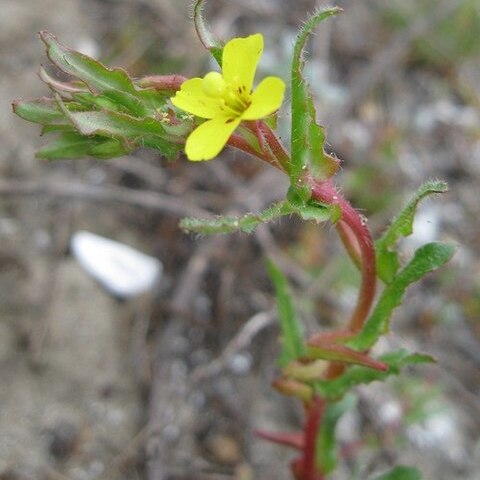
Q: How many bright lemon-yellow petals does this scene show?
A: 4